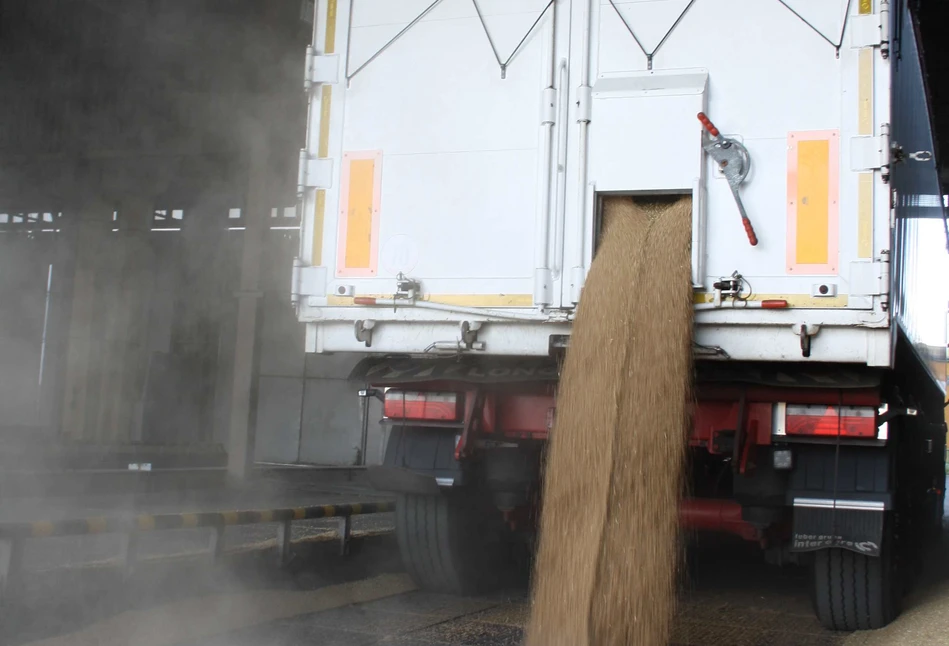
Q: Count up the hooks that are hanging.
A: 3